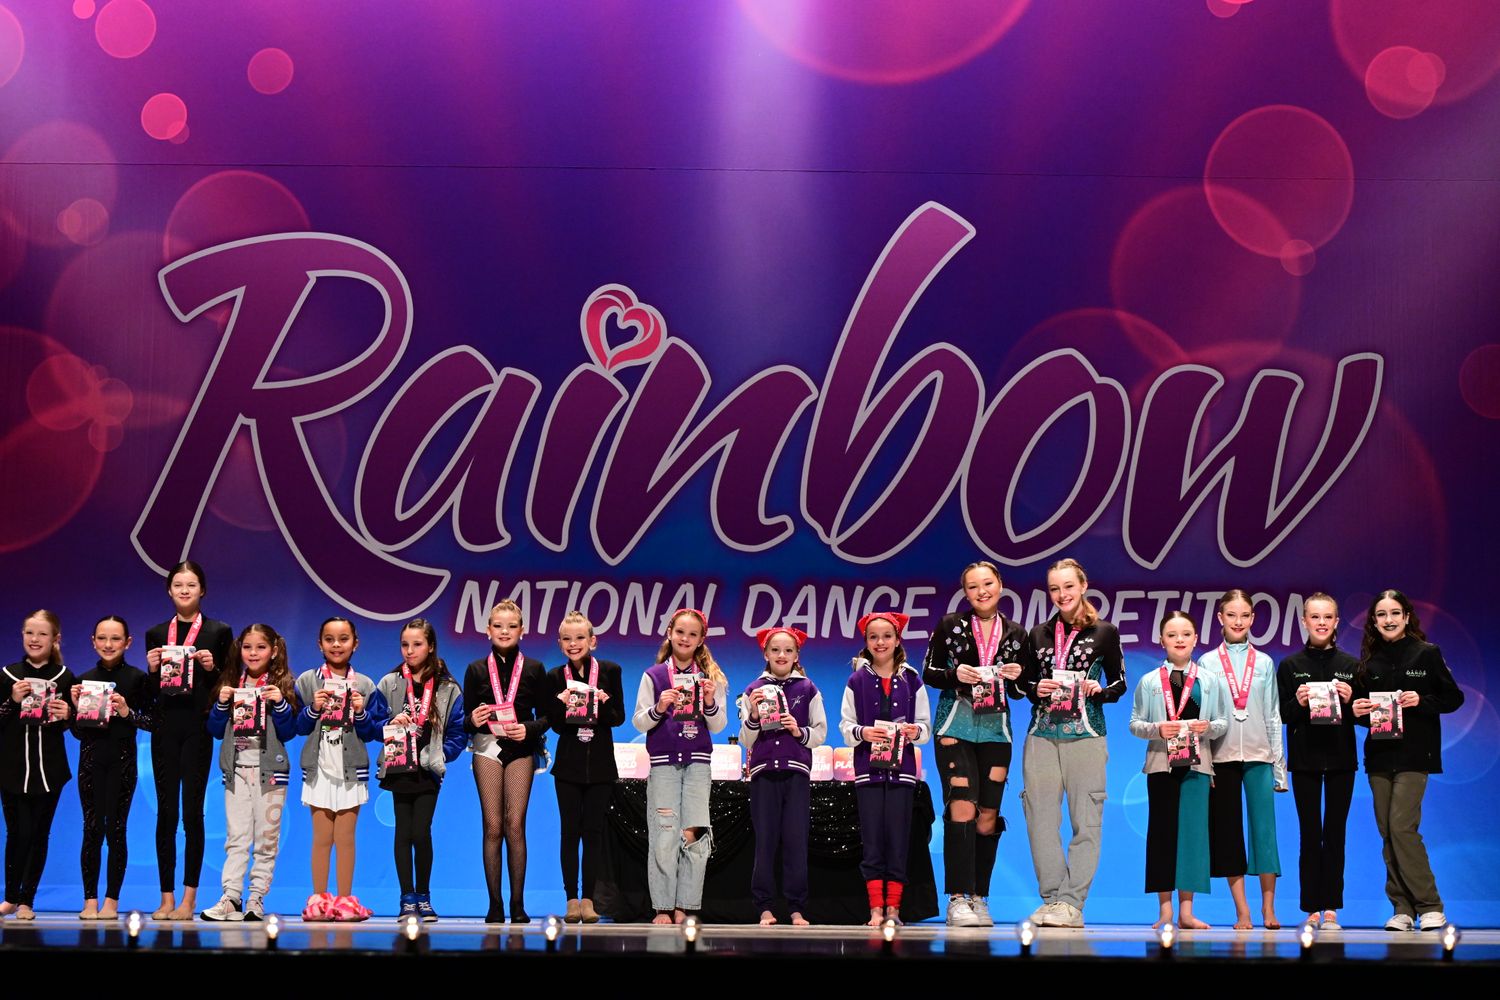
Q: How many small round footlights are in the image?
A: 10